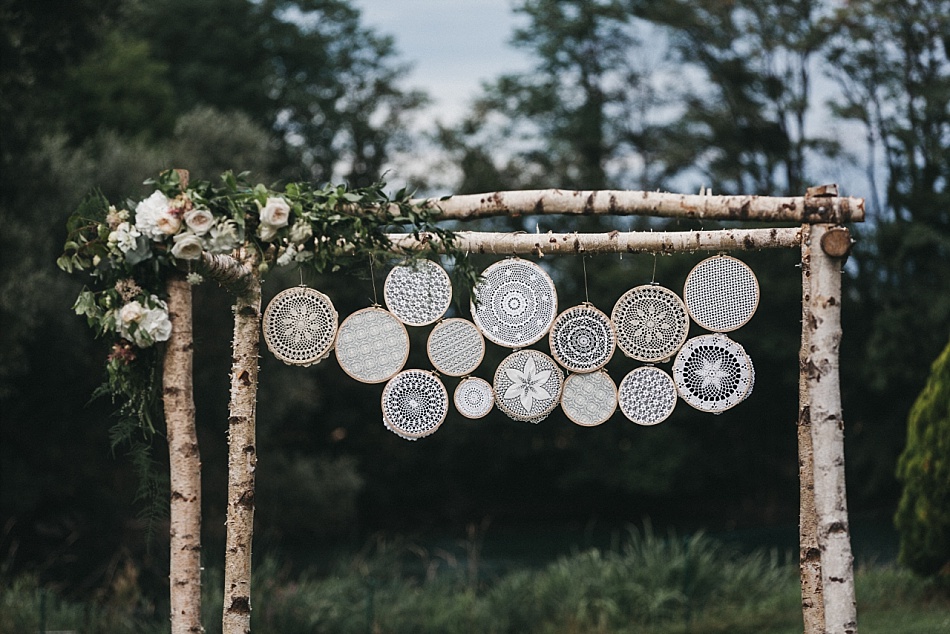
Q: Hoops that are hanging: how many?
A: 14